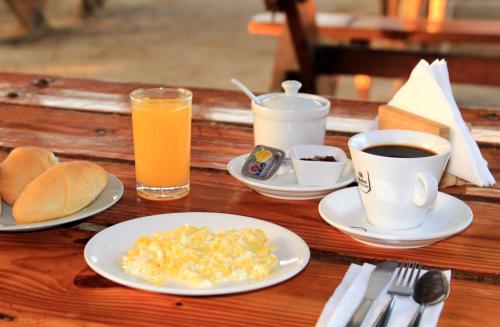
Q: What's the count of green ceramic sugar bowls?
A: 0